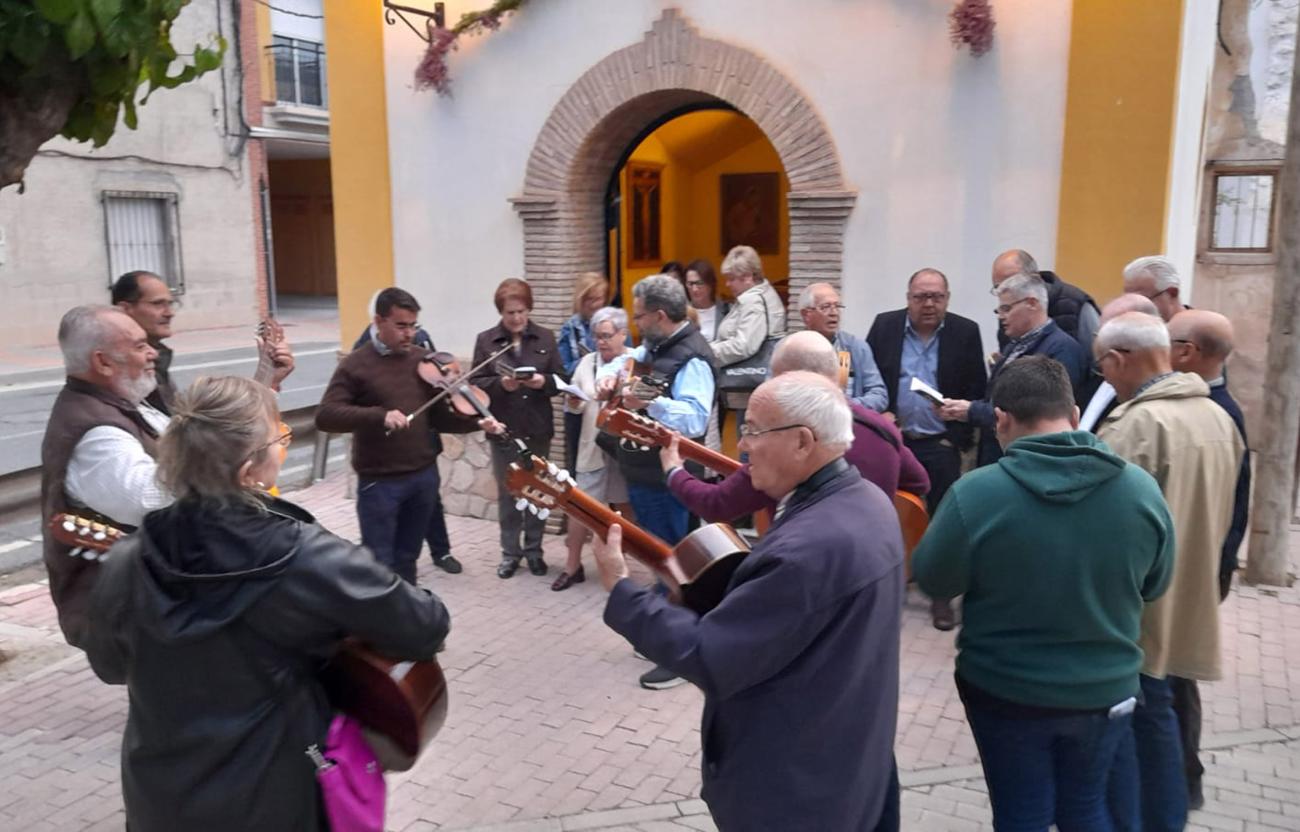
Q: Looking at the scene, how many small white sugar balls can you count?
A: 0